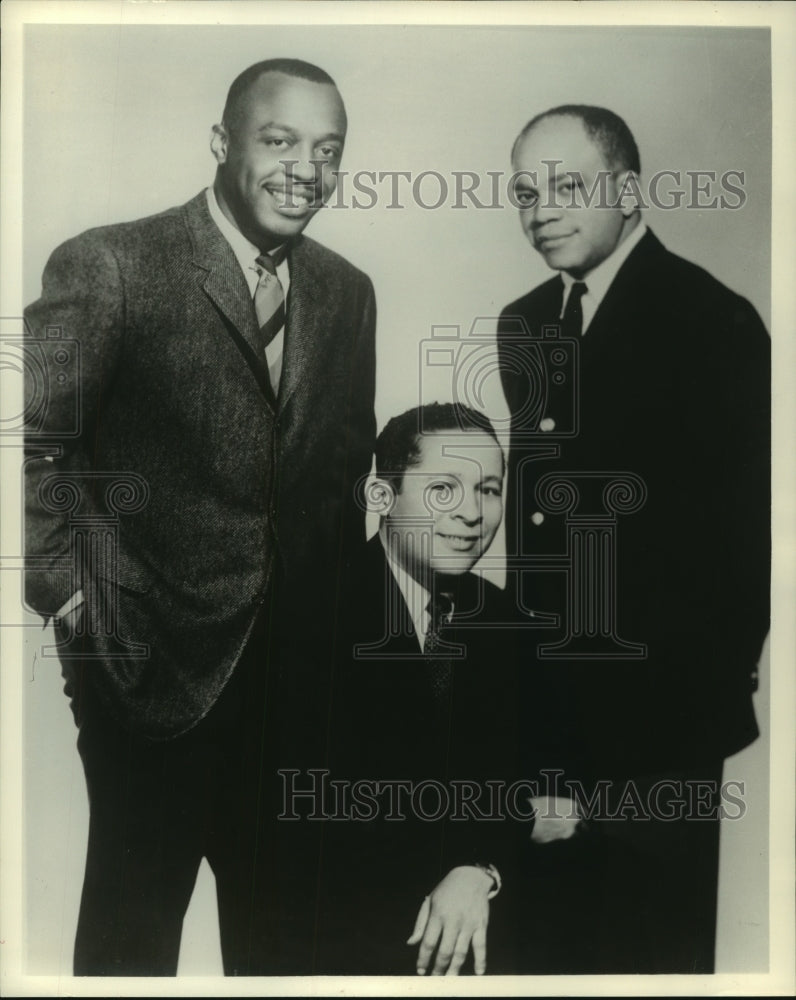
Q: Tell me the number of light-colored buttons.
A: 2